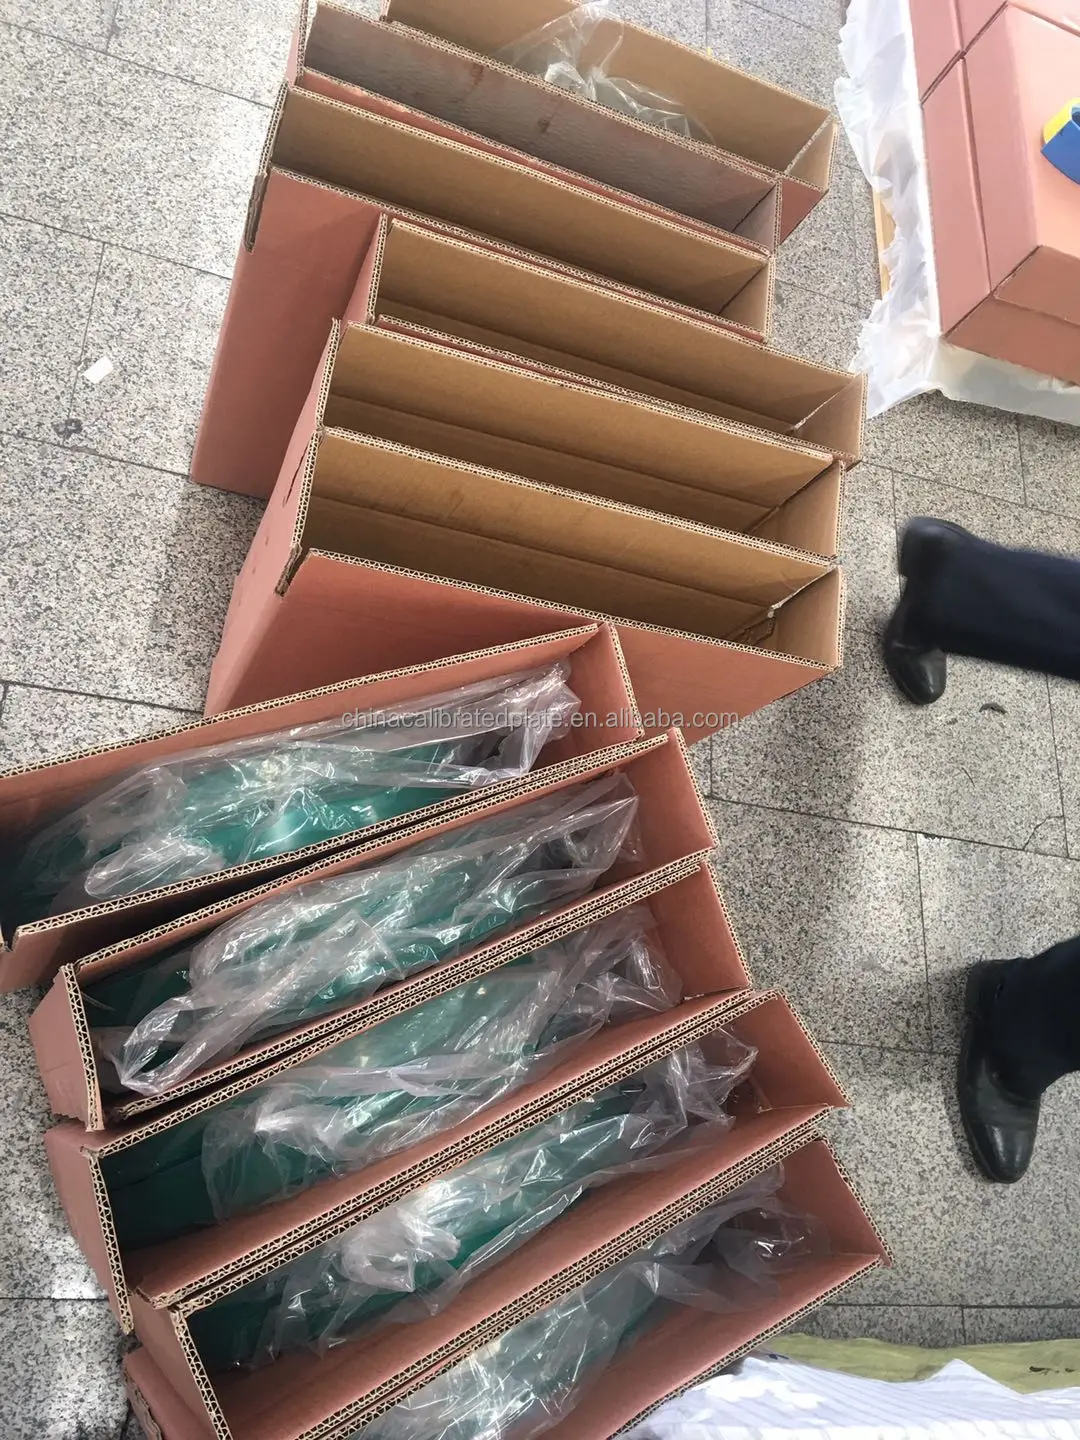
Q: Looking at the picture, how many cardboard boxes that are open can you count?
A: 11